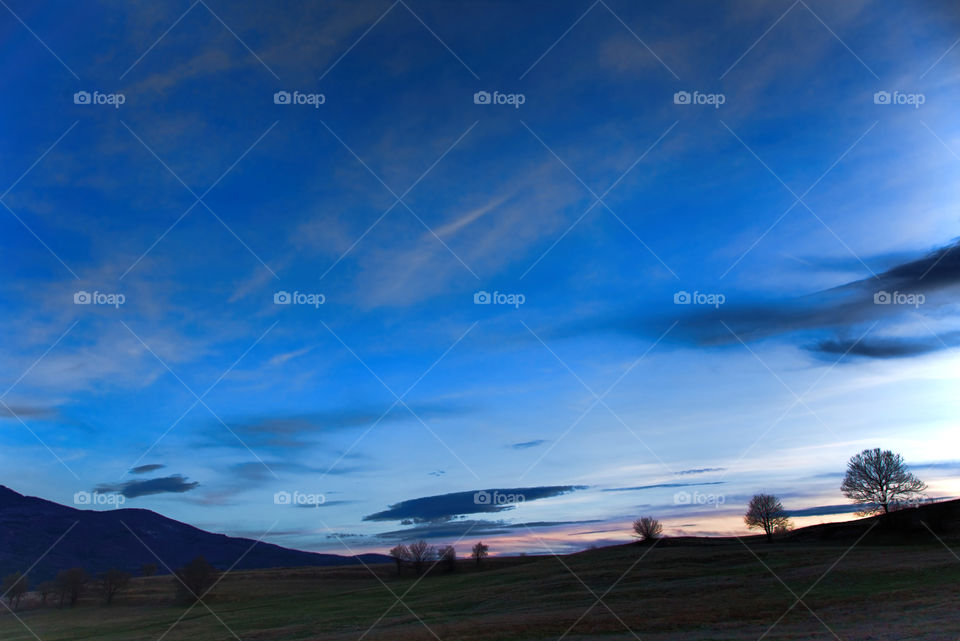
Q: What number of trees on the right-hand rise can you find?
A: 3